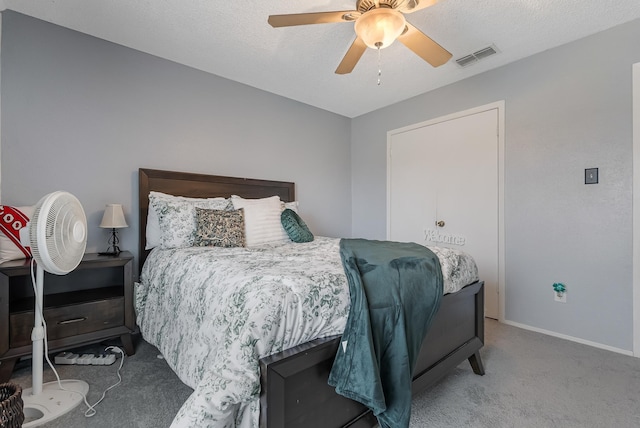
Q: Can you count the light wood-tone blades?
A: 4